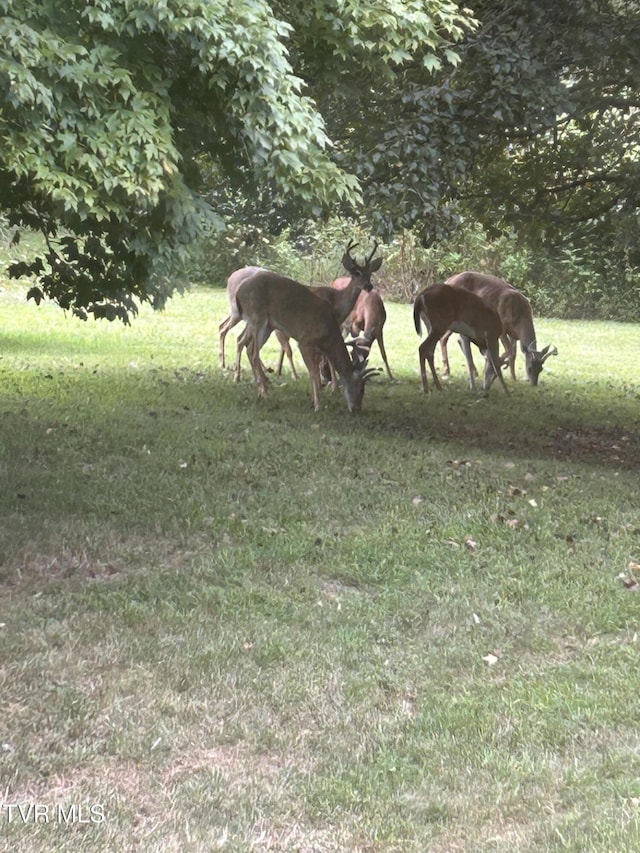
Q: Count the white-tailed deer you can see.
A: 5